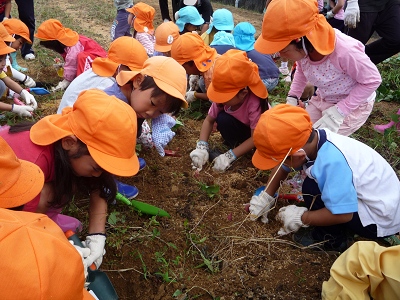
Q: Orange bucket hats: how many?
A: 15